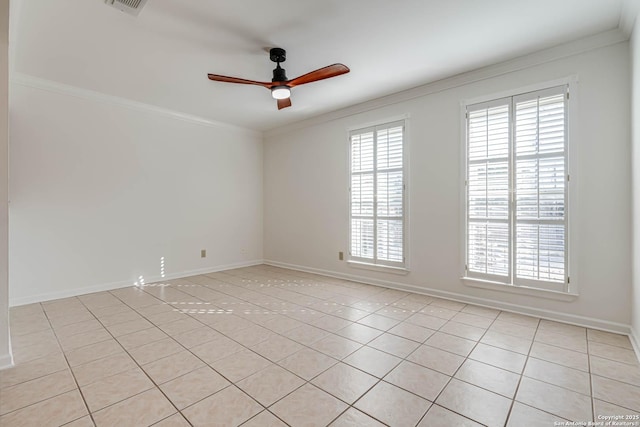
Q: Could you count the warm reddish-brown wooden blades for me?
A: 3